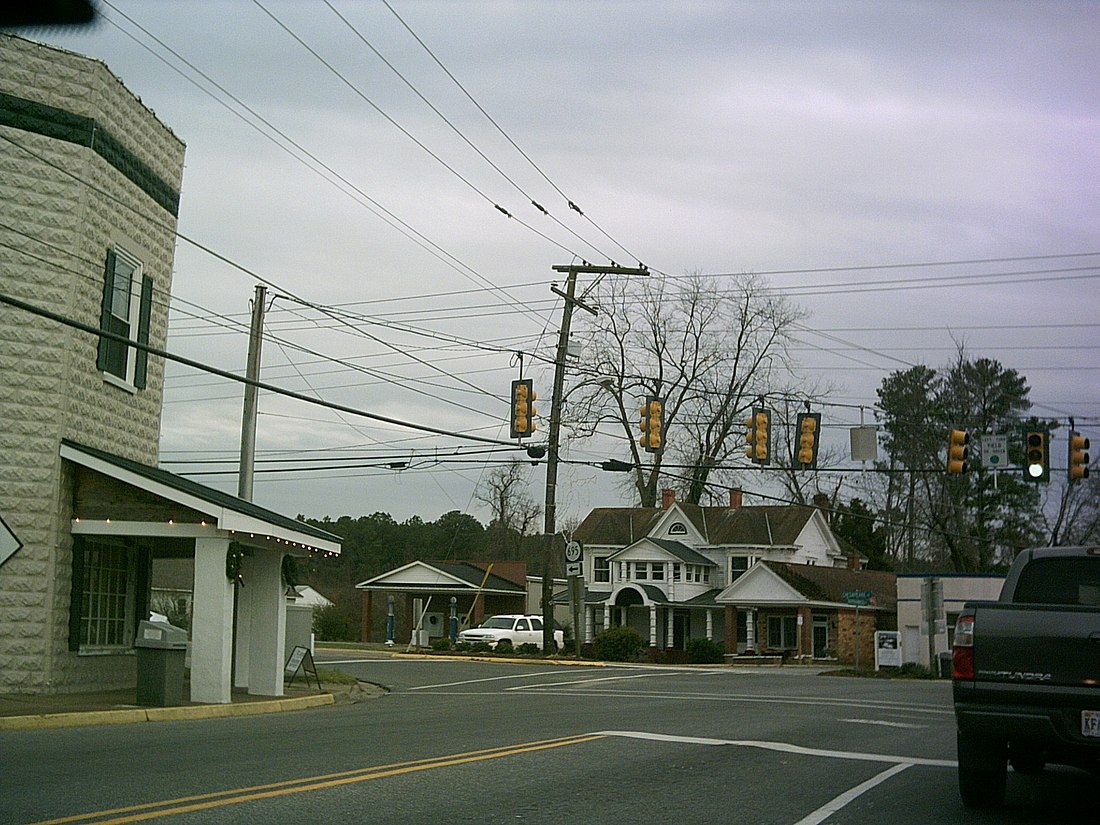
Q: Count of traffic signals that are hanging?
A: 7